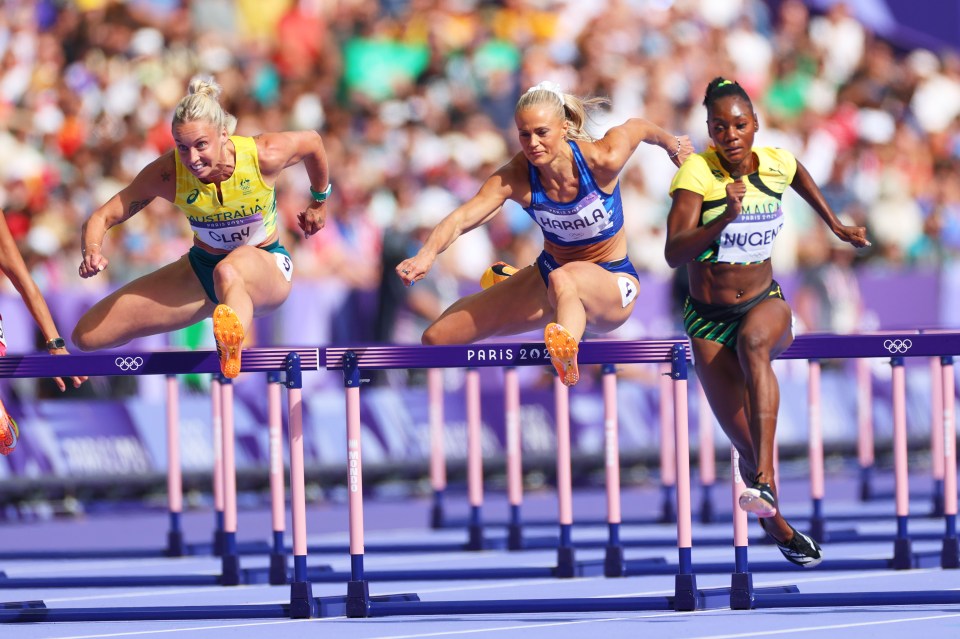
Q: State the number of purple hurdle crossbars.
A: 3